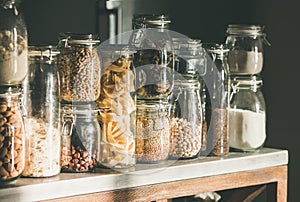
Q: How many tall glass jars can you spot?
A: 3